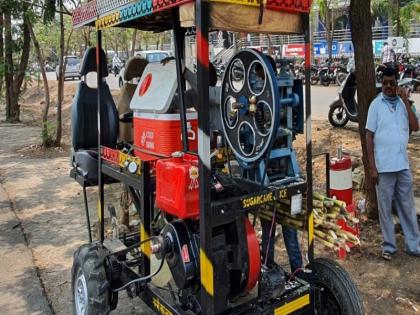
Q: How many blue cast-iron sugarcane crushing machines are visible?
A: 1